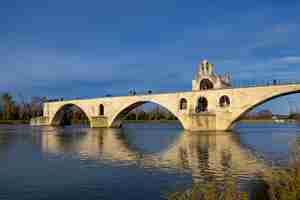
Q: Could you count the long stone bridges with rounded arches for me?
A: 1